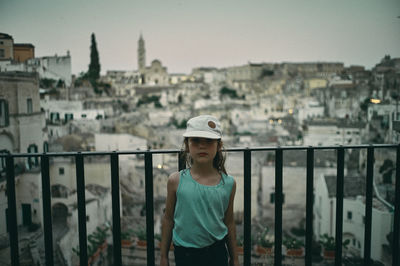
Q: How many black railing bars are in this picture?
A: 12